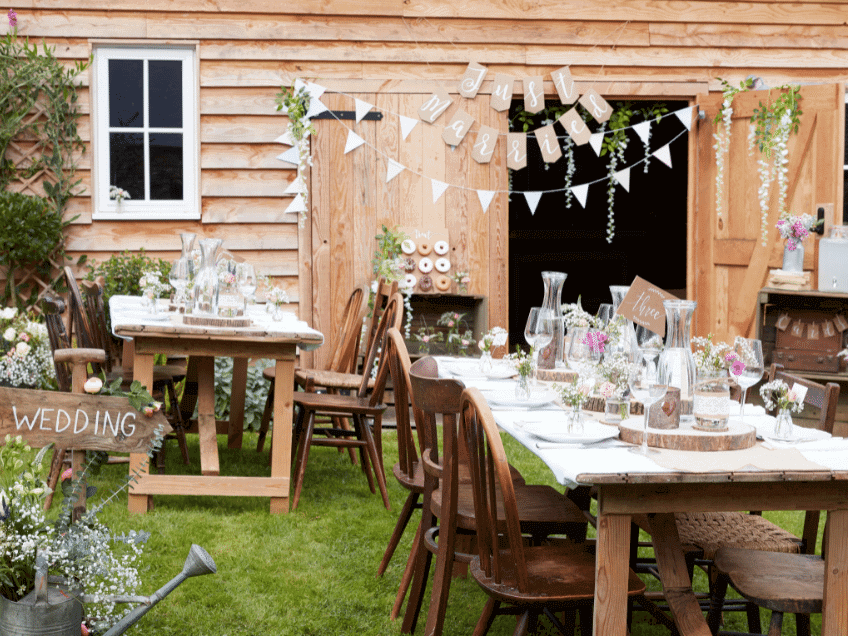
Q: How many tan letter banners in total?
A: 11